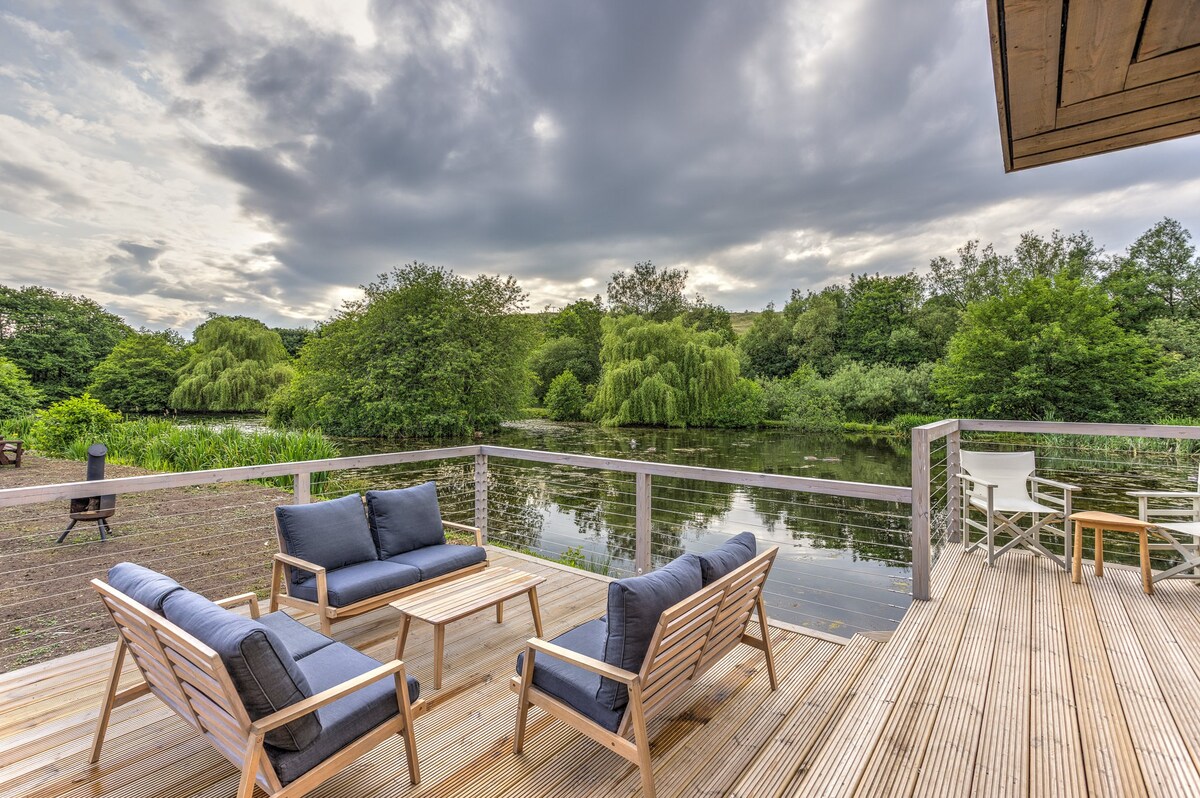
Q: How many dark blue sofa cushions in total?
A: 12